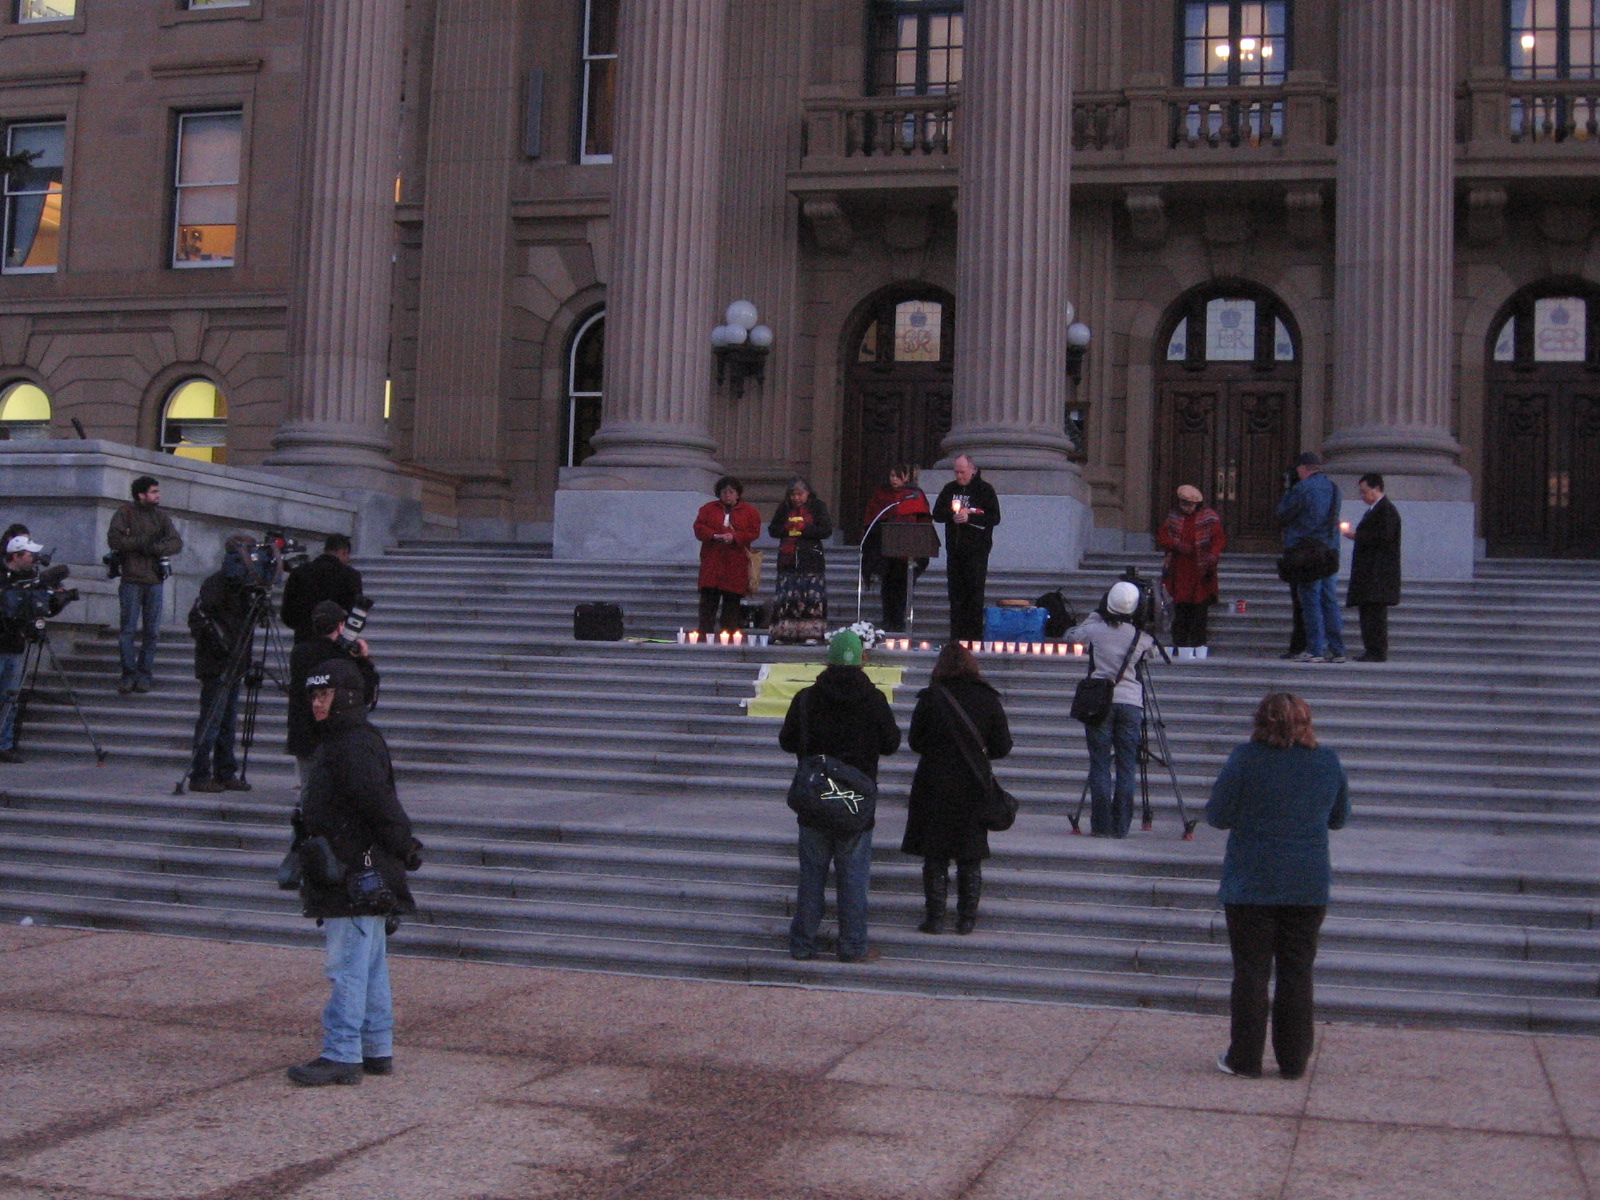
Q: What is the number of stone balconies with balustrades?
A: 3